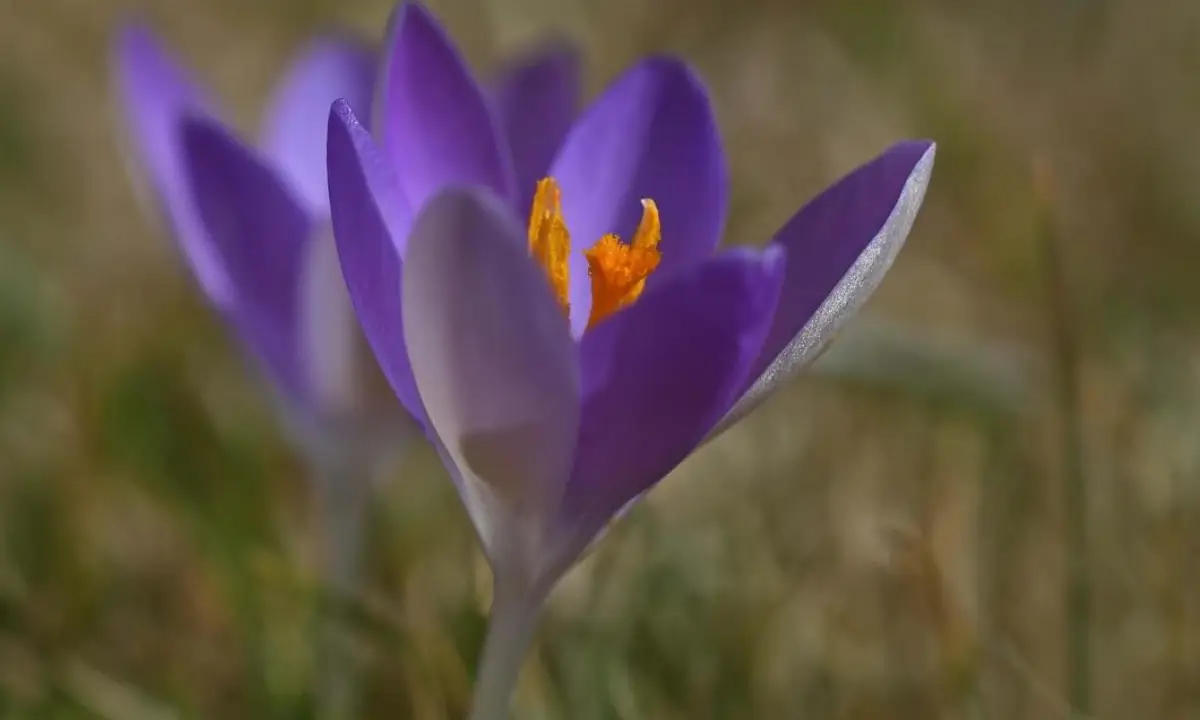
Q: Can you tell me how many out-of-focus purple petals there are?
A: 4